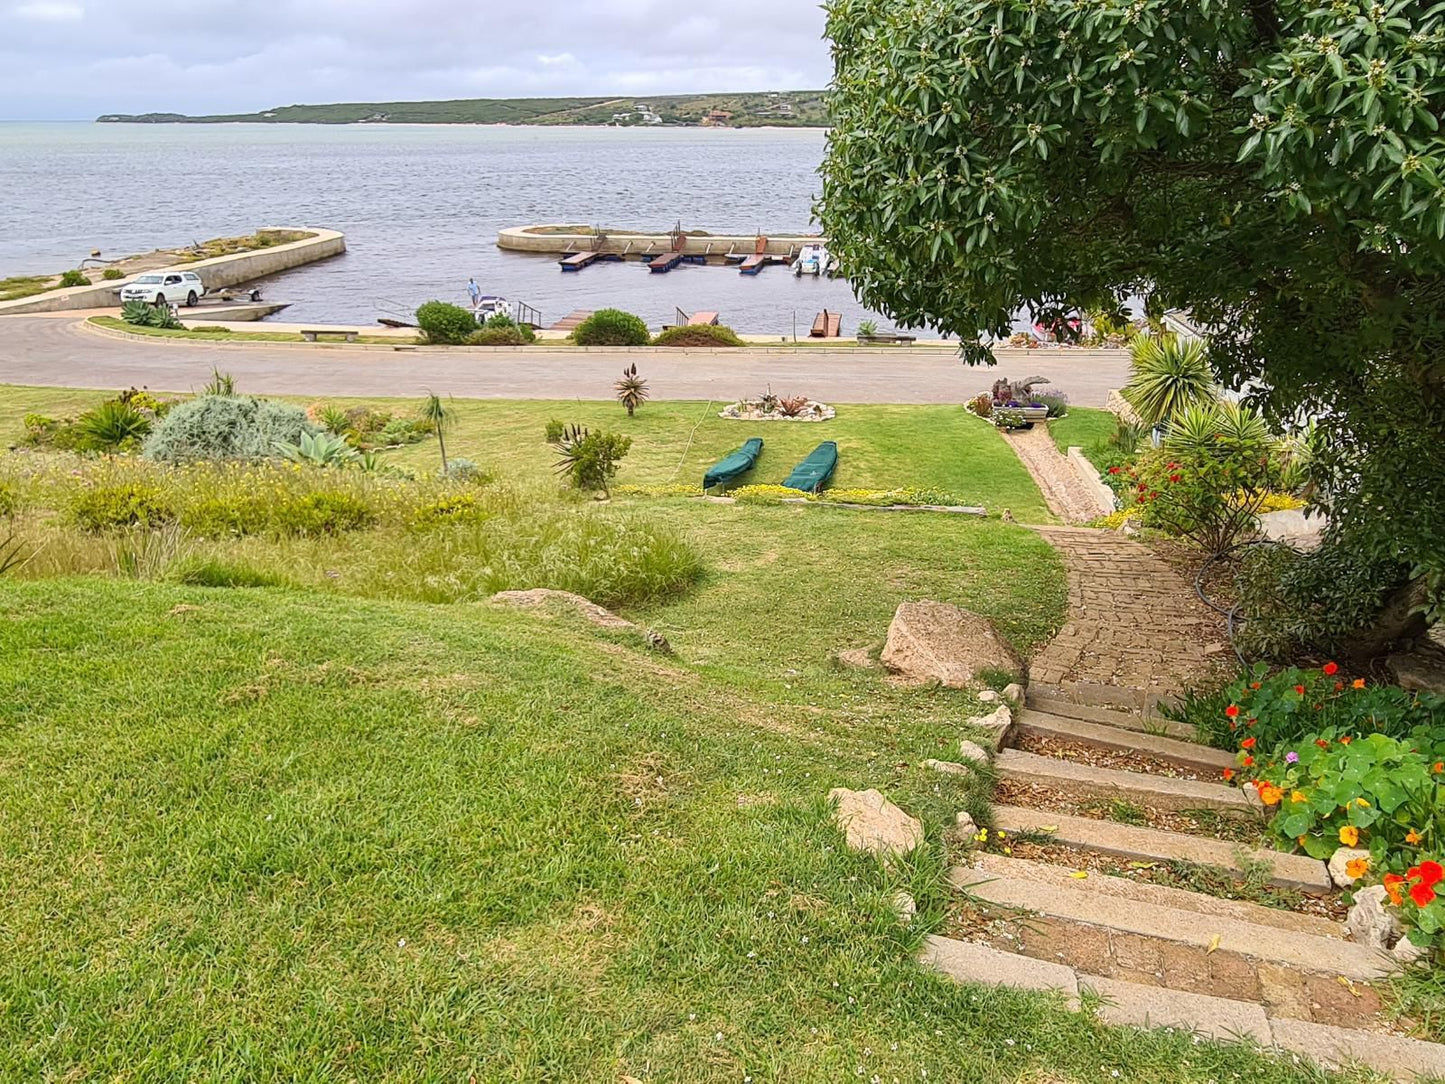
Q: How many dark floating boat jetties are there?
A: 3